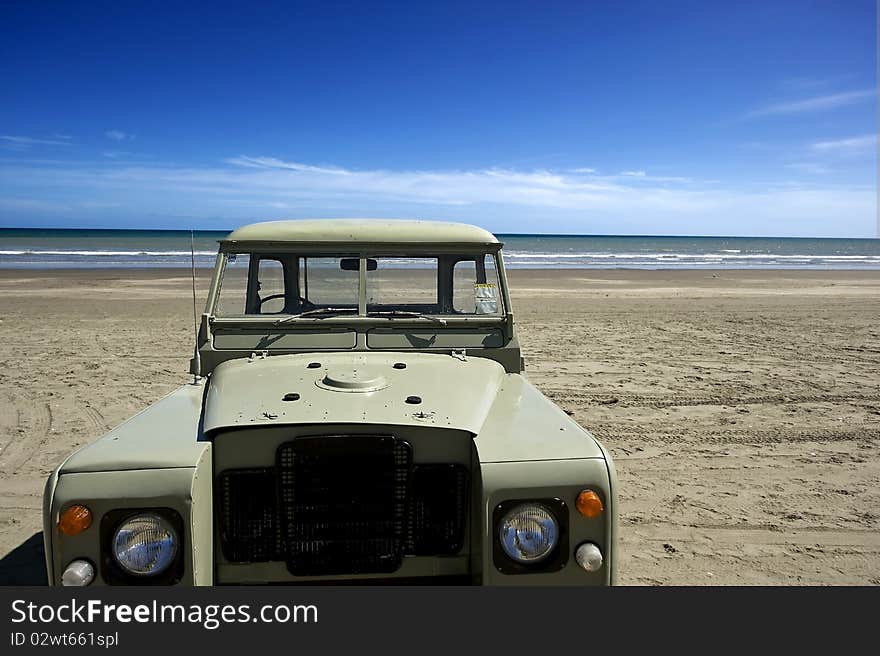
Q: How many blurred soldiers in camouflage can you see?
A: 0